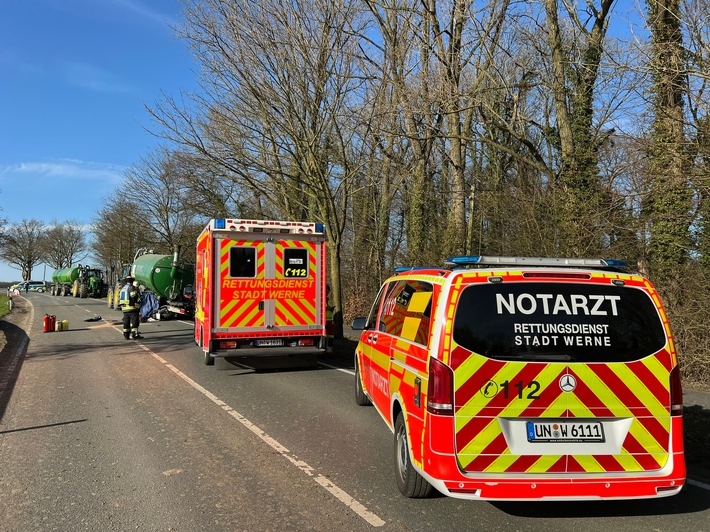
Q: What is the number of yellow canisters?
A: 2